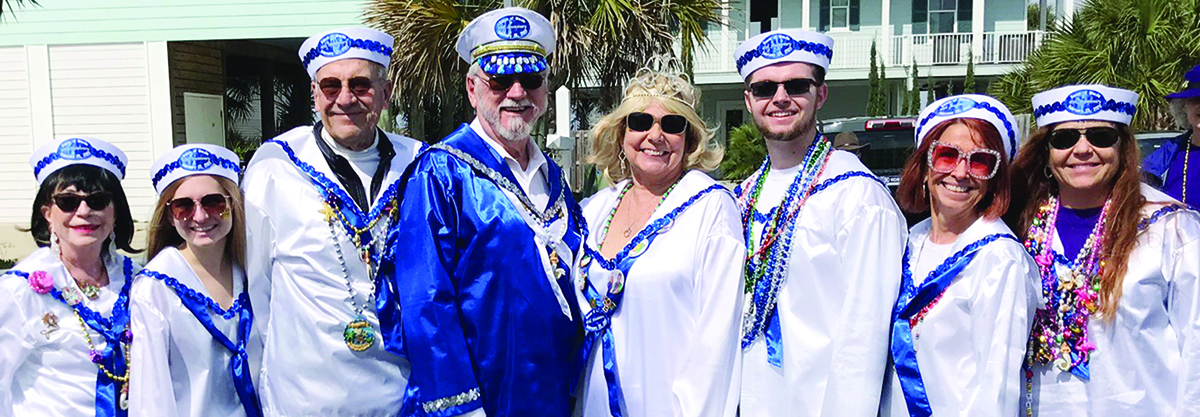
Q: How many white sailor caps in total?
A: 6